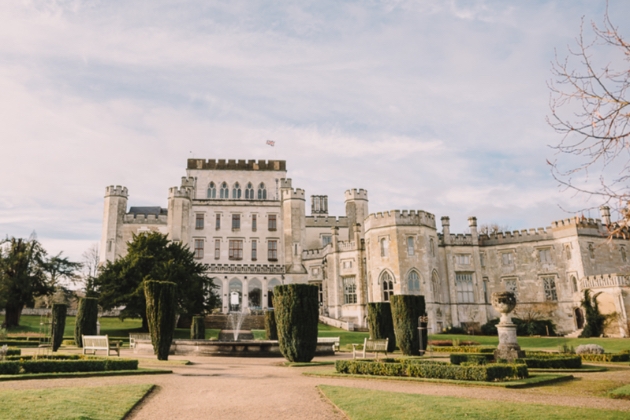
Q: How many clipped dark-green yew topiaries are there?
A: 8